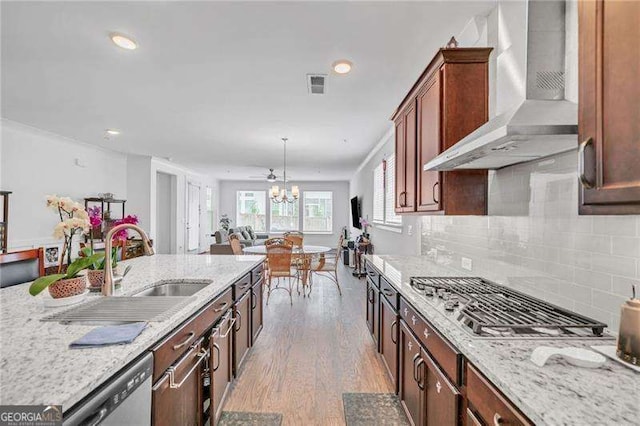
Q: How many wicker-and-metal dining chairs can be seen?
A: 4